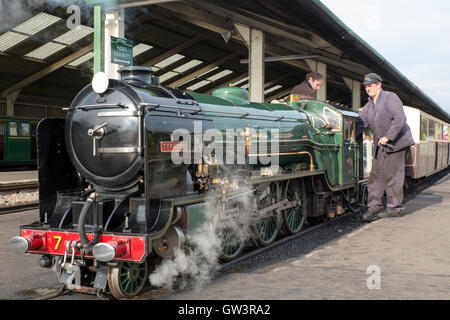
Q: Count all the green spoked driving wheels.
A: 3